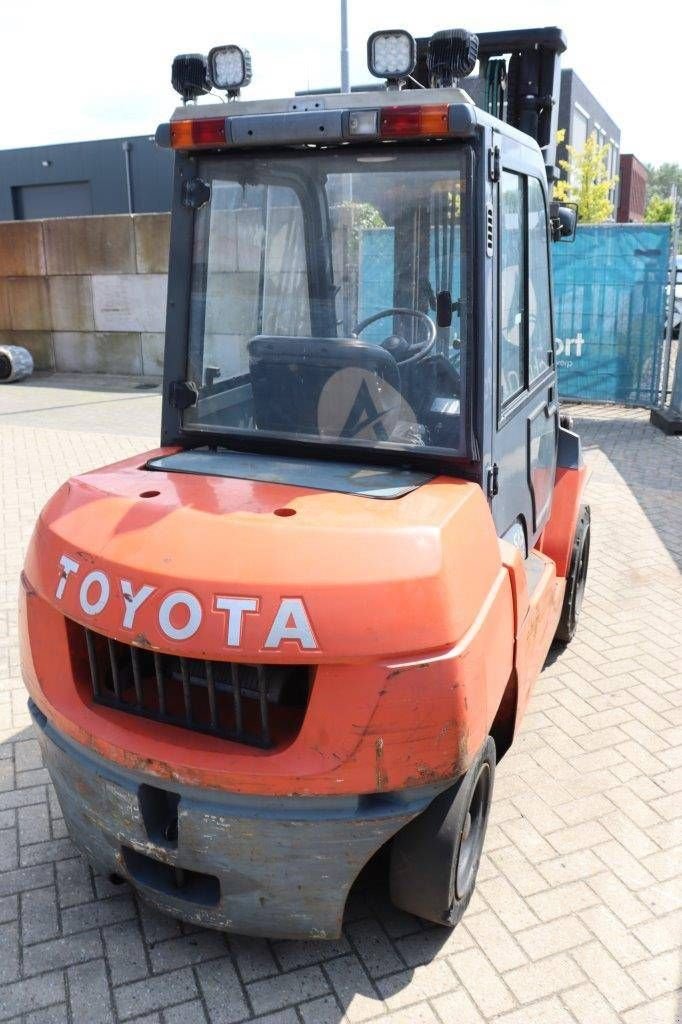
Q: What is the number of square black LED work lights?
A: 4